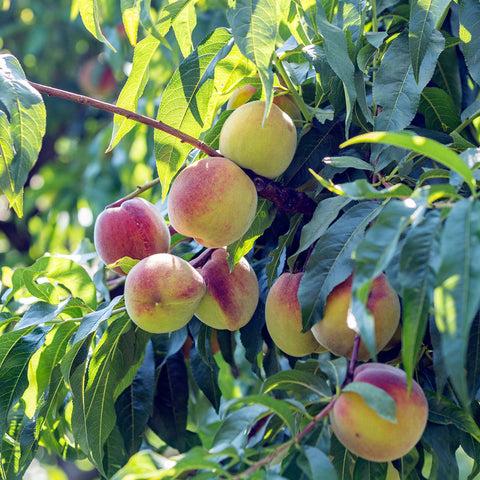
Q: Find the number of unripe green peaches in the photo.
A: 1